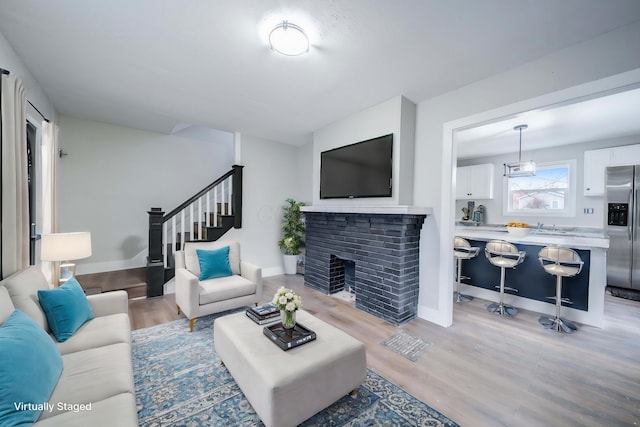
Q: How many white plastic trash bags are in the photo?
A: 0